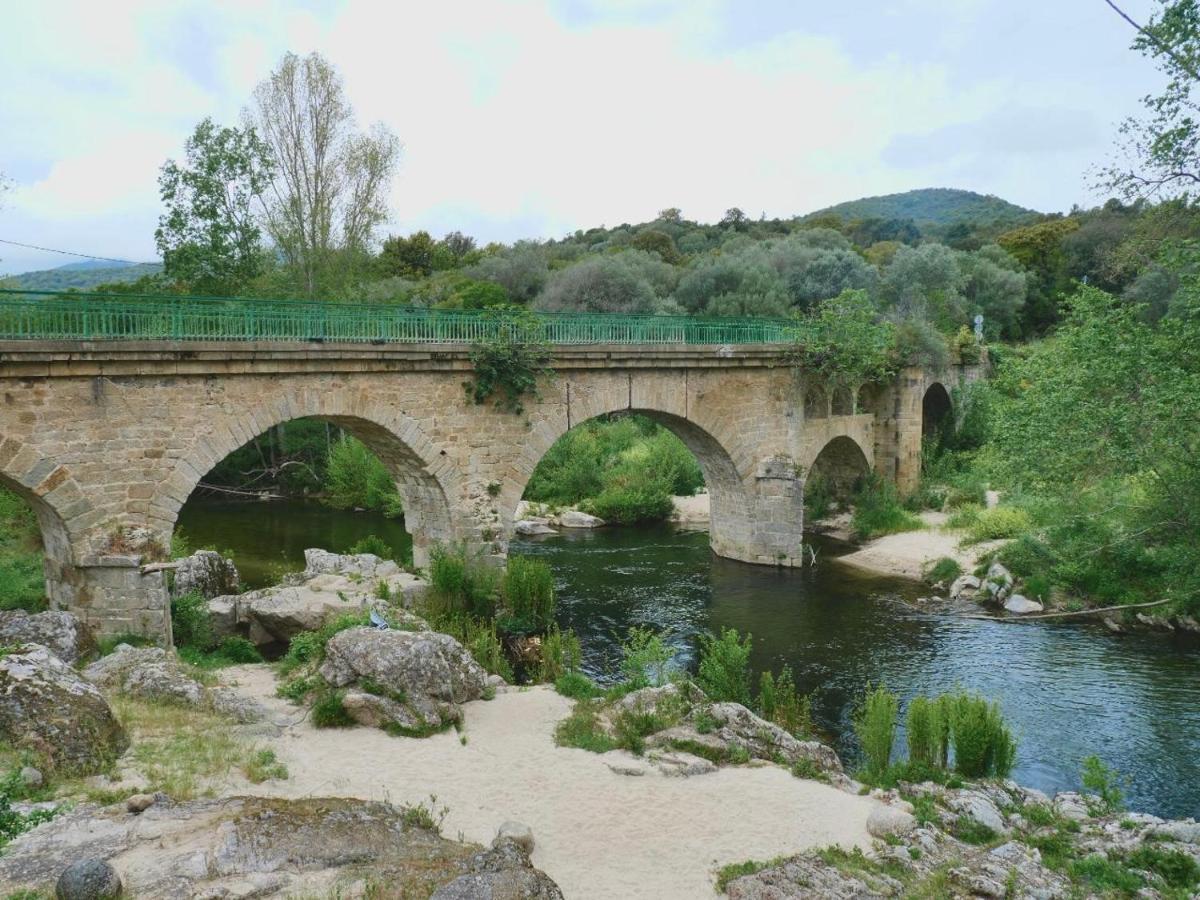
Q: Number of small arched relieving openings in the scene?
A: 3